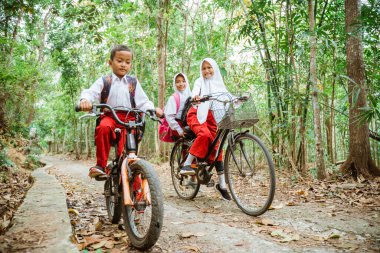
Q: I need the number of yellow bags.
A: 0